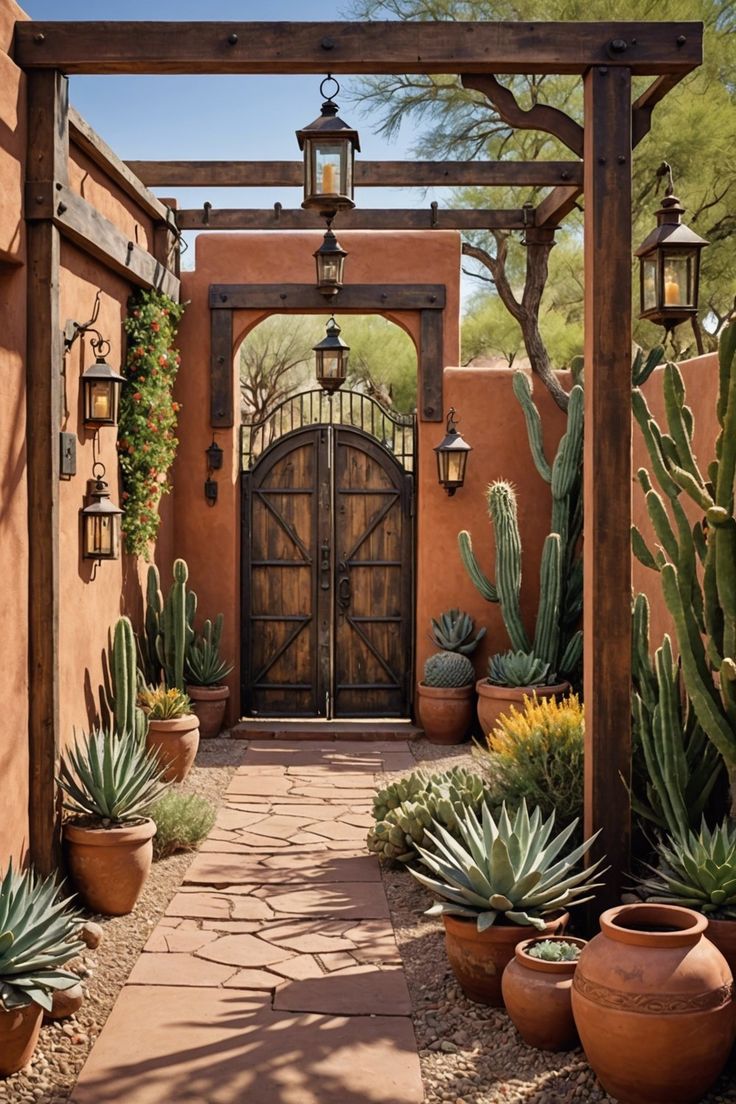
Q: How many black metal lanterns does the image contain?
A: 7